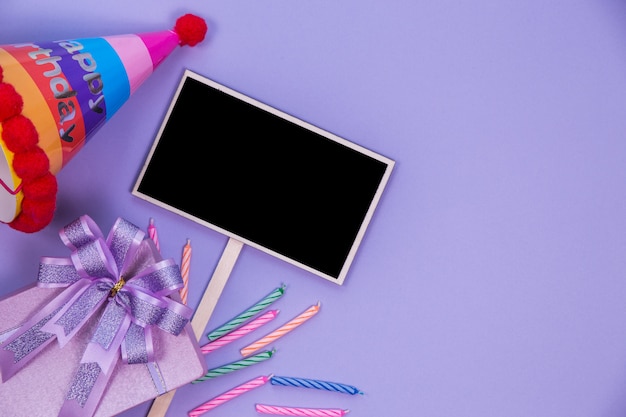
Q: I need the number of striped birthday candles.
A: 9